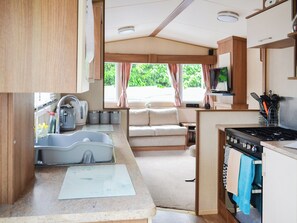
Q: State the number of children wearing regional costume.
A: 0